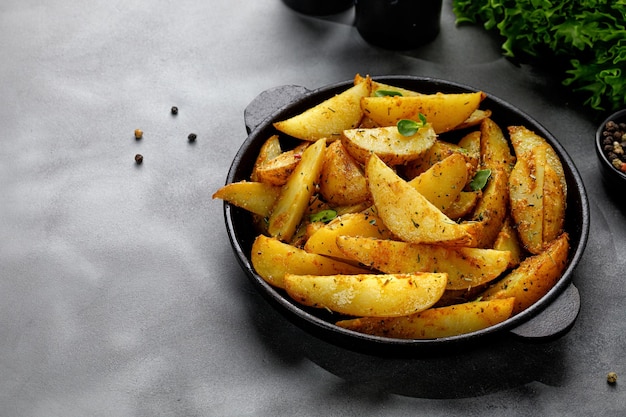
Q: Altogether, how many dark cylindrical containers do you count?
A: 2